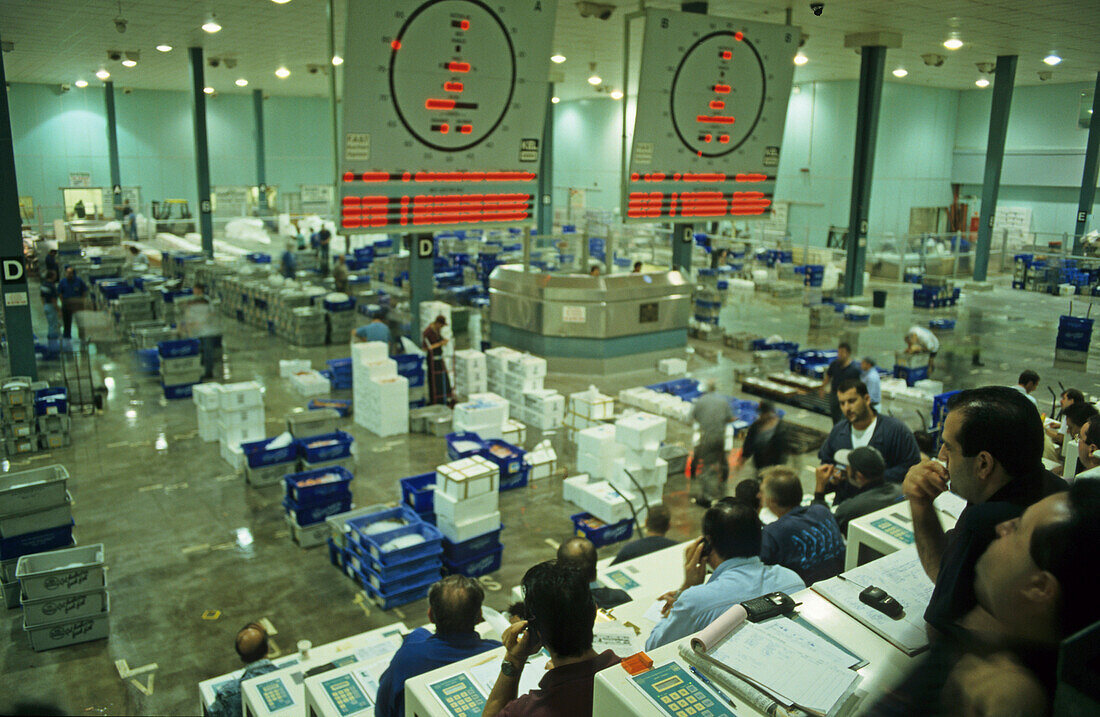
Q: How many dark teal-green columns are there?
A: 10